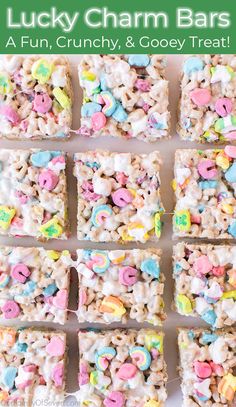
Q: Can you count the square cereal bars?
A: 12